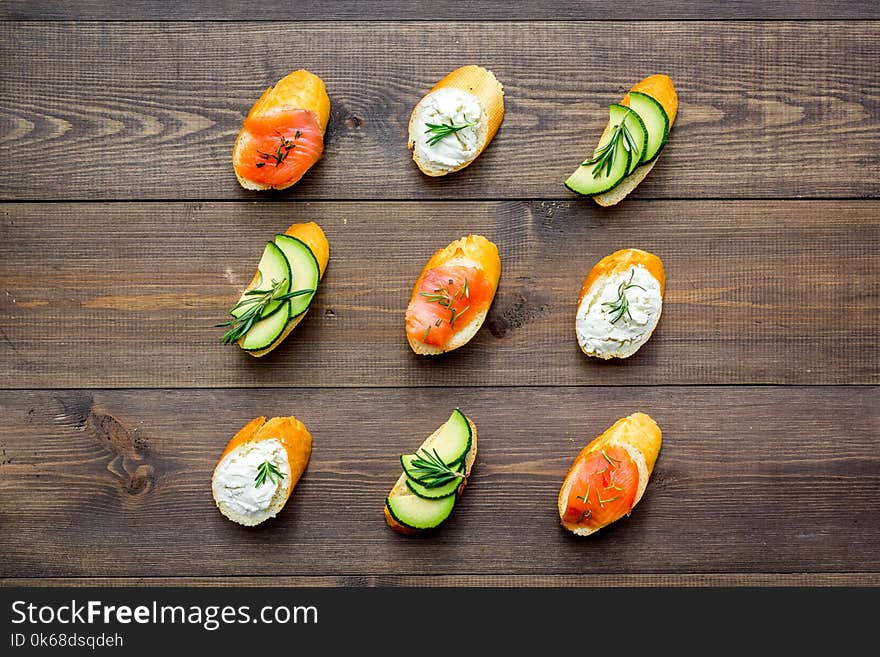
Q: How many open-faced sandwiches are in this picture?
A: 9